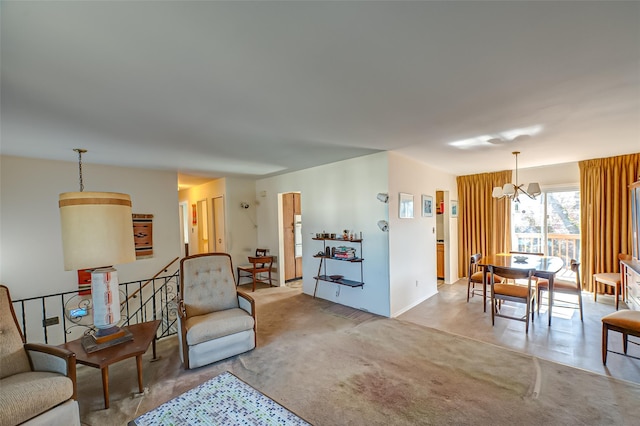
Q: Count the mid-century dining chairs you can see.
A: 6